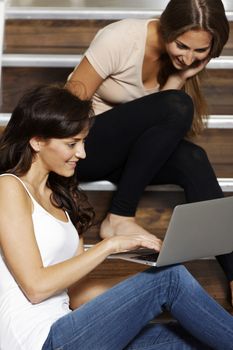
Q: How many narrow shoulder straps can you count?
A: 2